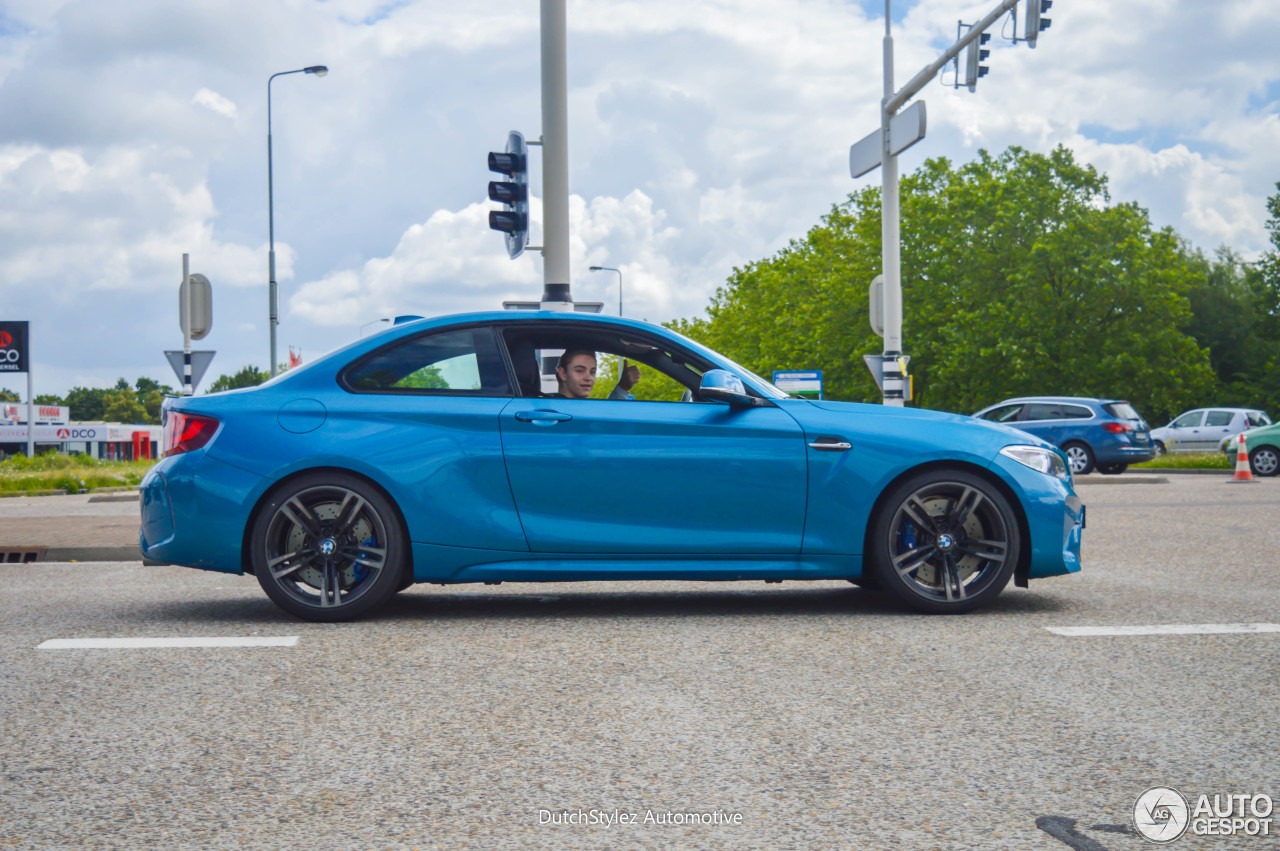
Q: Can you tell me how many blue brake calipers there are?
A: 2